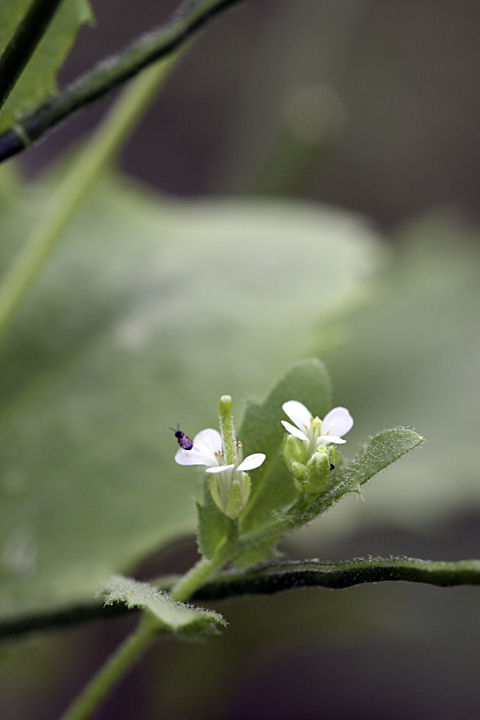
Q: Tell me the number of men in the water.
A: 0